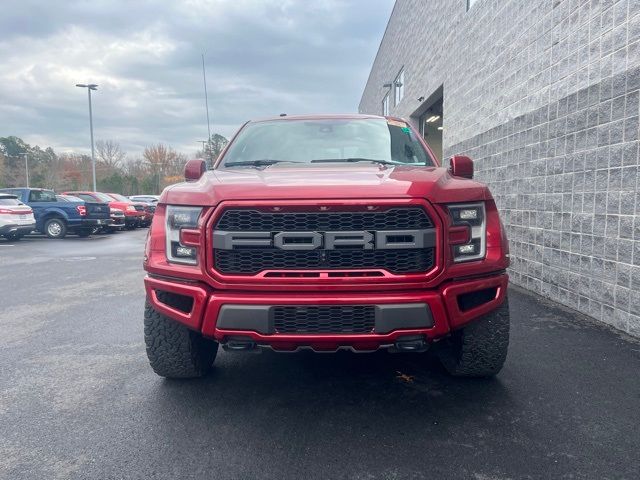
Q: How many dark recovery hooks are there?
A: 2